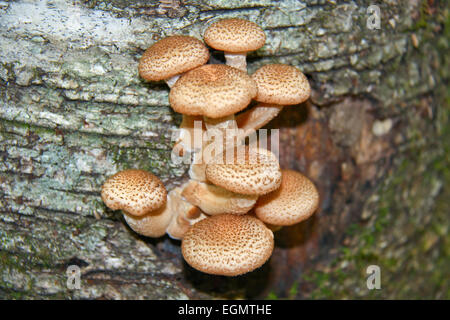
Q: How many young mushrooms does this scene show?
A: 8